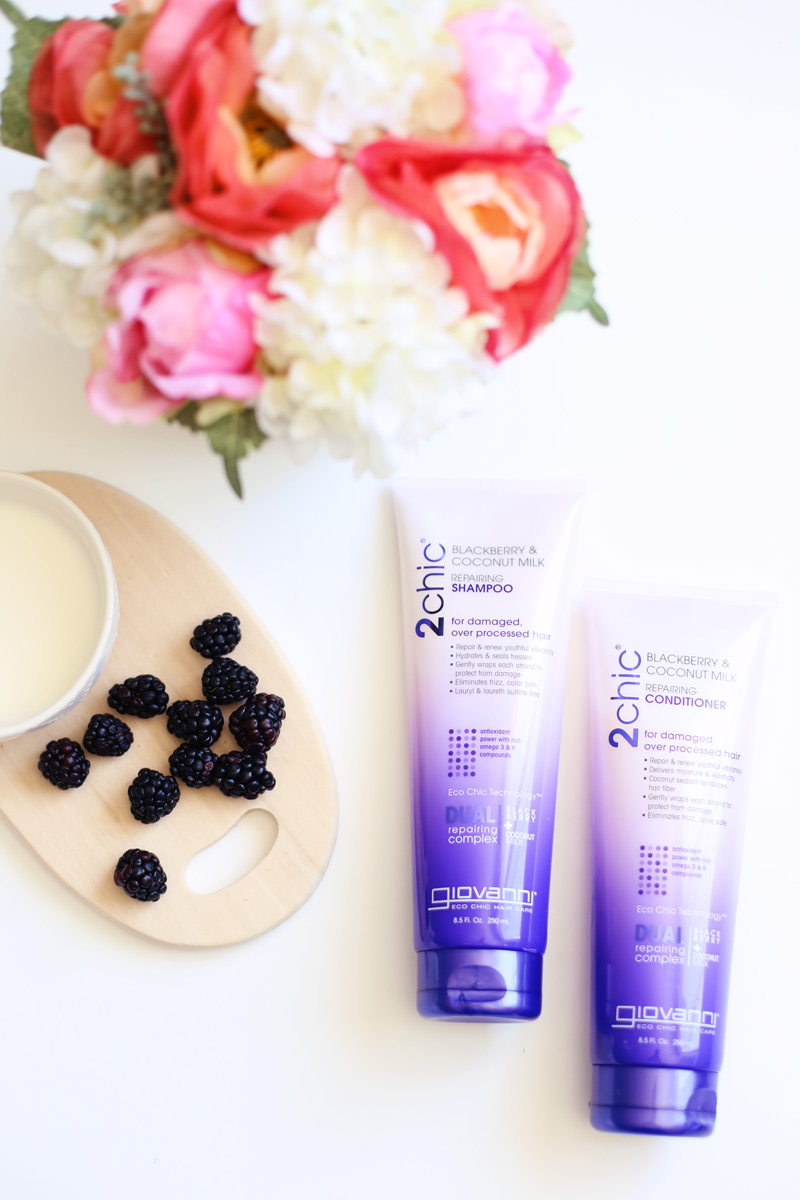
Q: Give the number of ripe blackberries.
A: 11